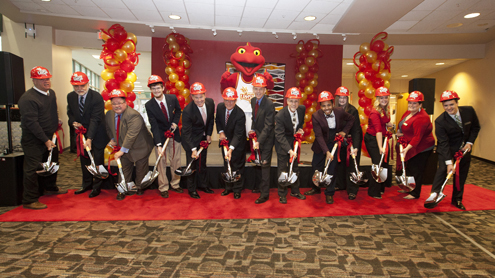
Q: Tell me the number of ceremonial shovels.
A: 13